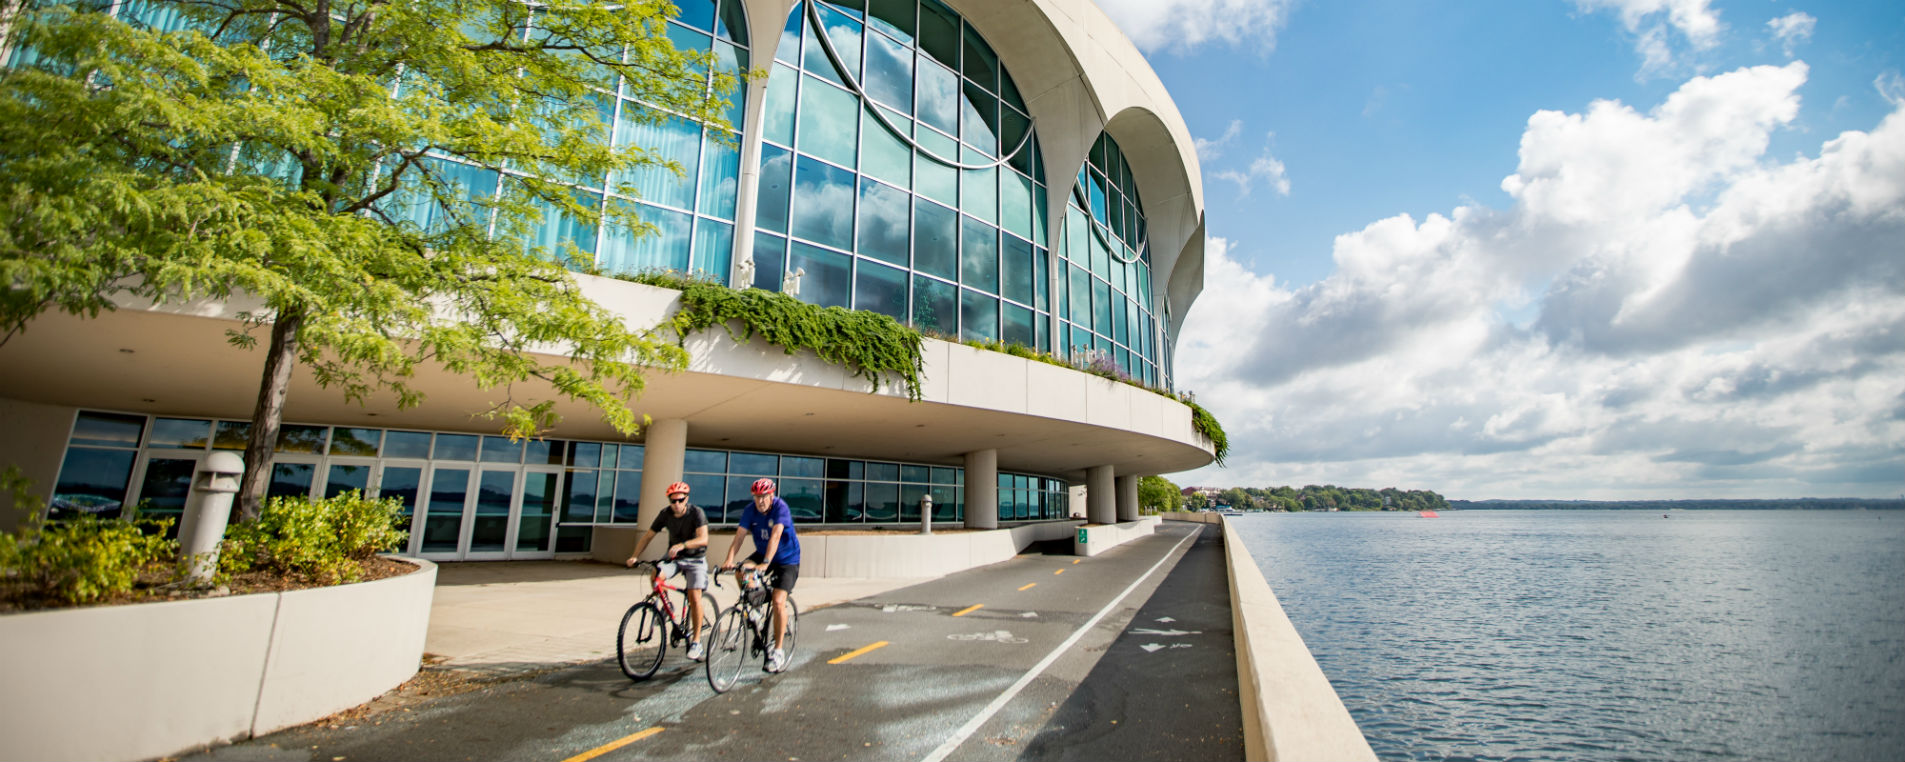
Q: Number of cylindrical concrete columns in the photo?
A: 4